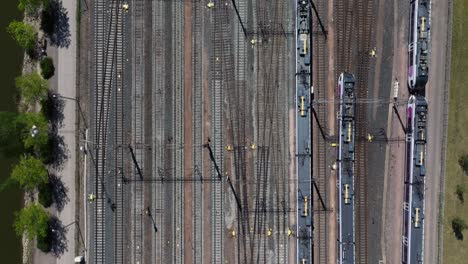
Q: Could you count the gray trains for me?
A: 4